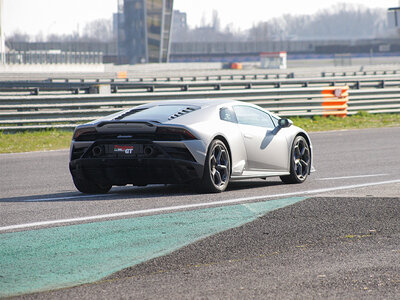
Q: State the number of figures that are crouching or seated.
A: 0